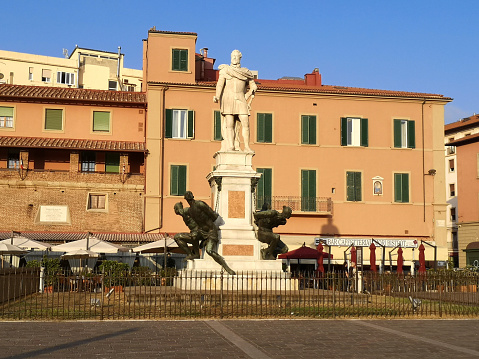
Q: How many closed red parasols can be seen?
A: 5